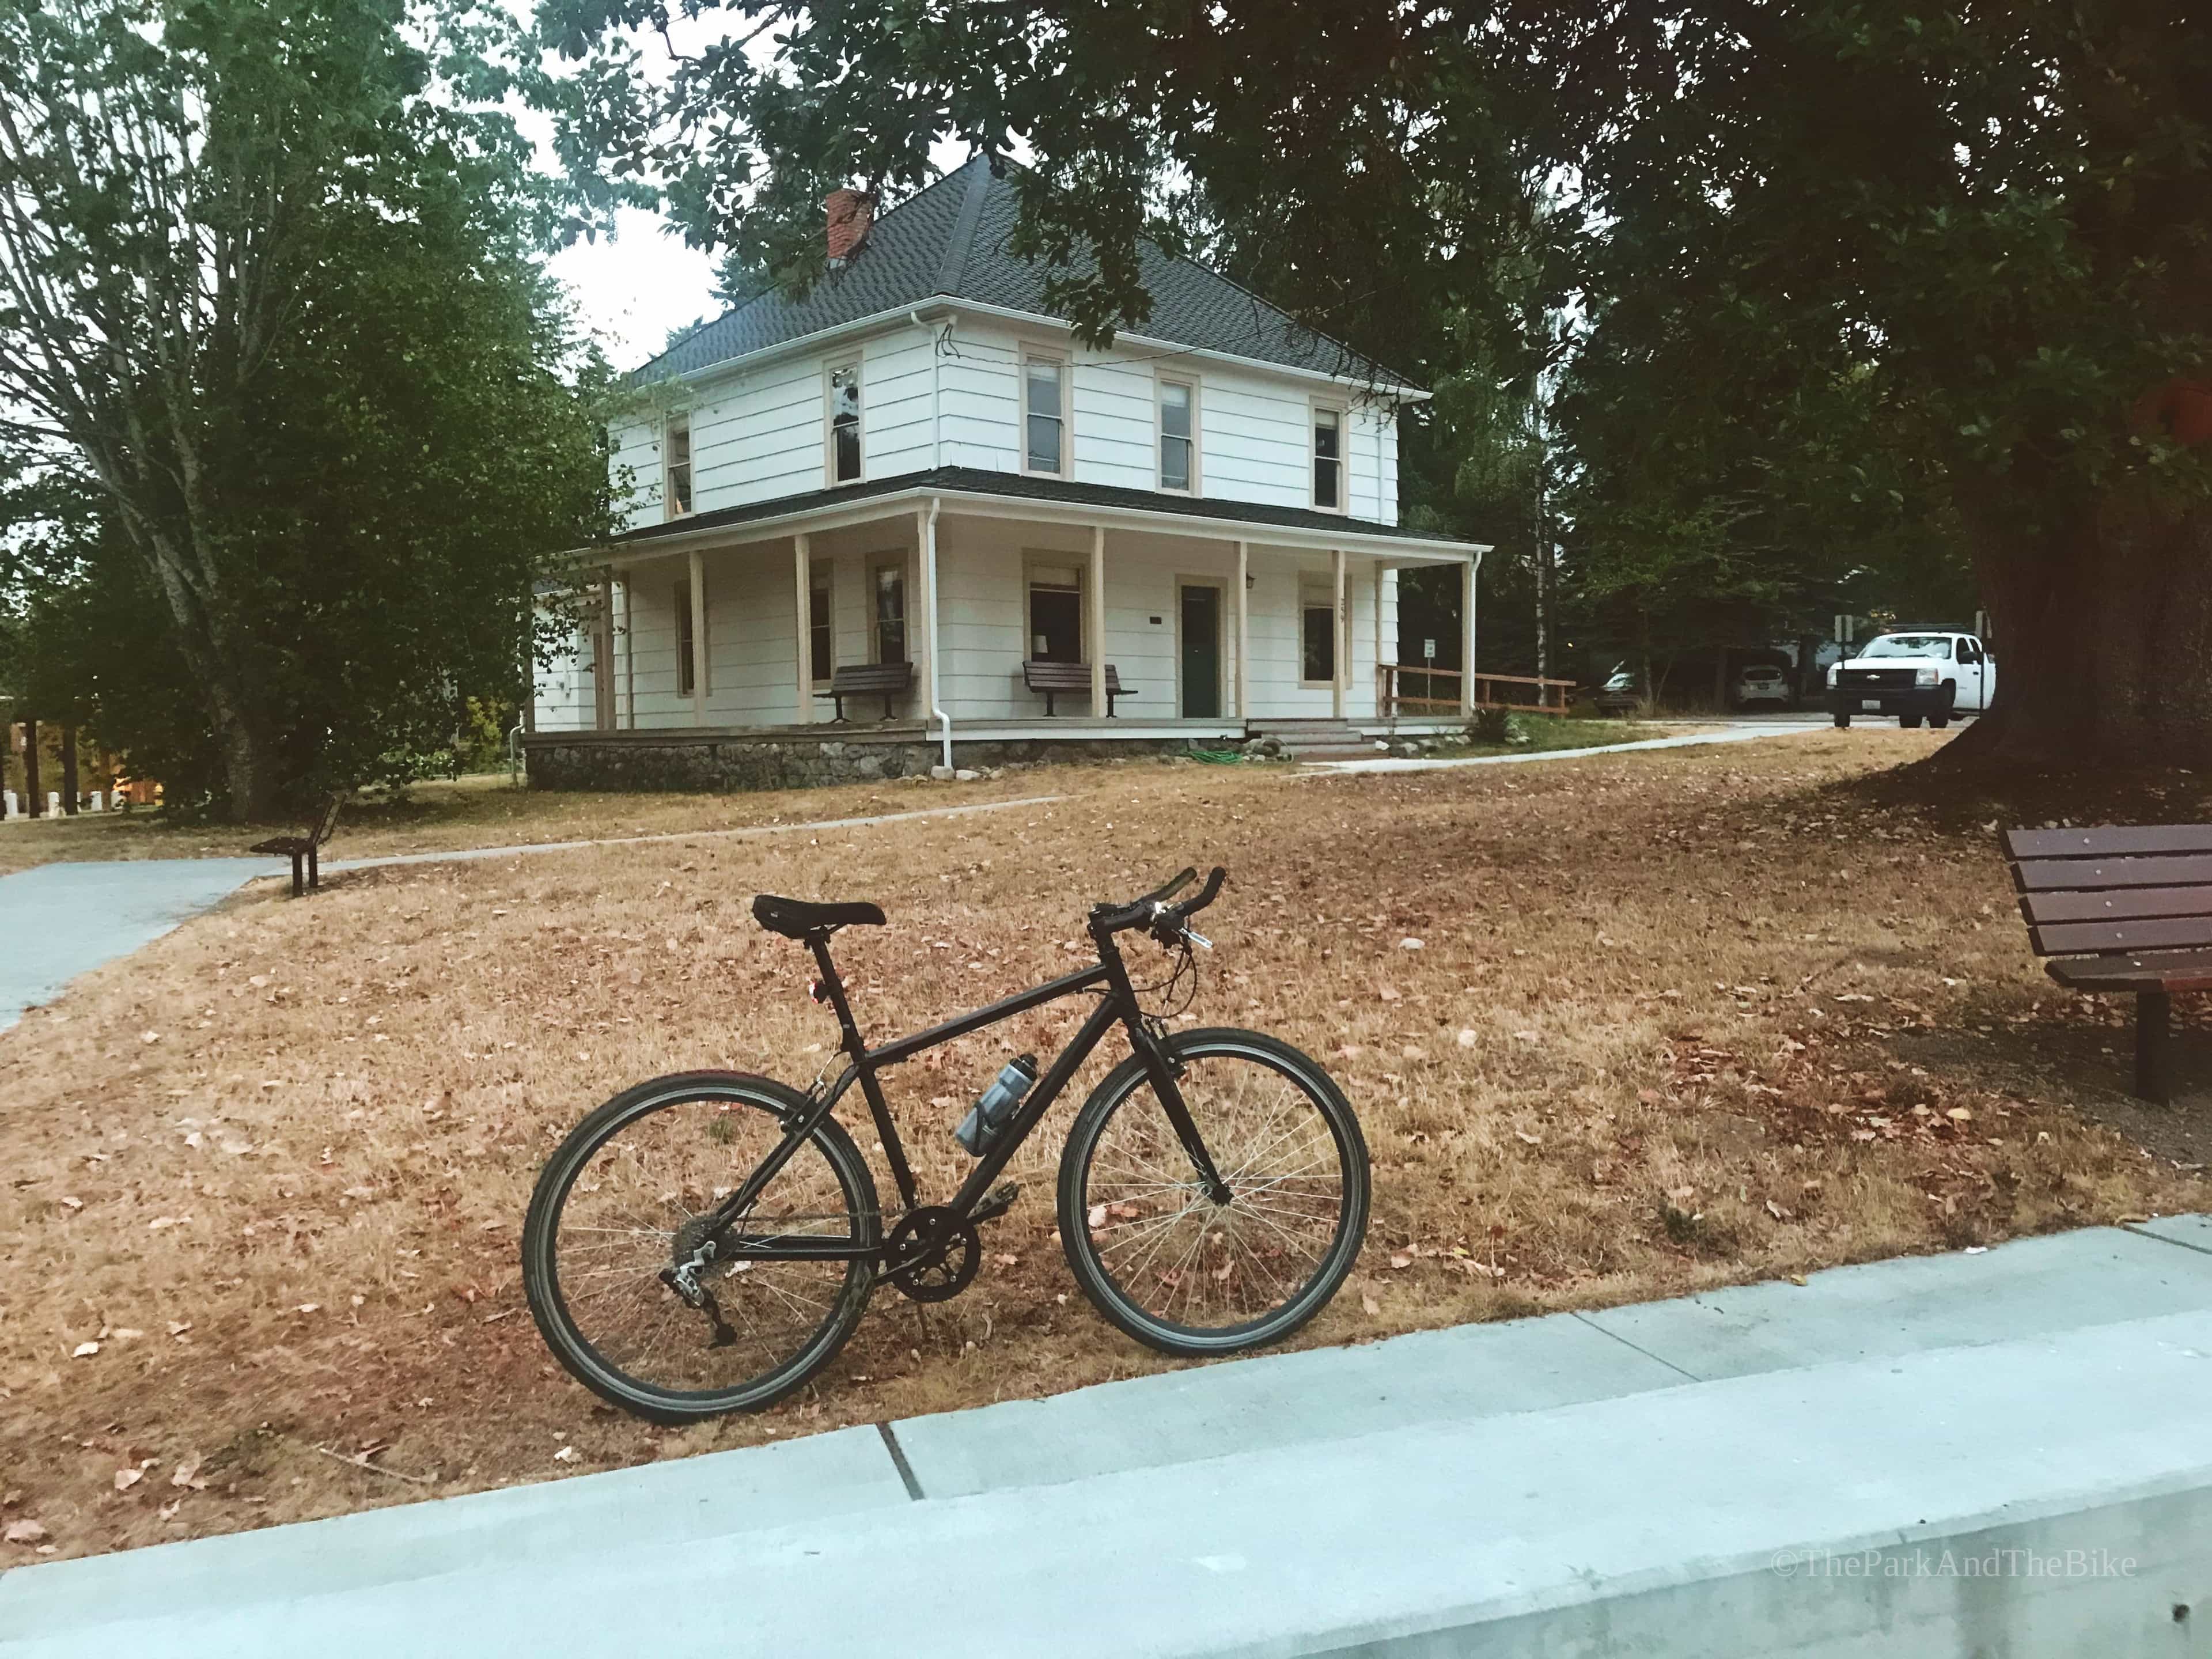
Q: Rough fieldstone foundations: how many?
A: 1